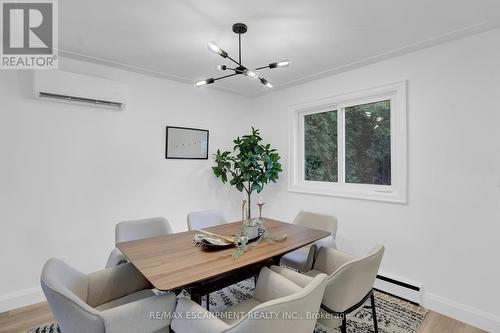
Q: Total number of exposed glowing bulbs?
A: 6